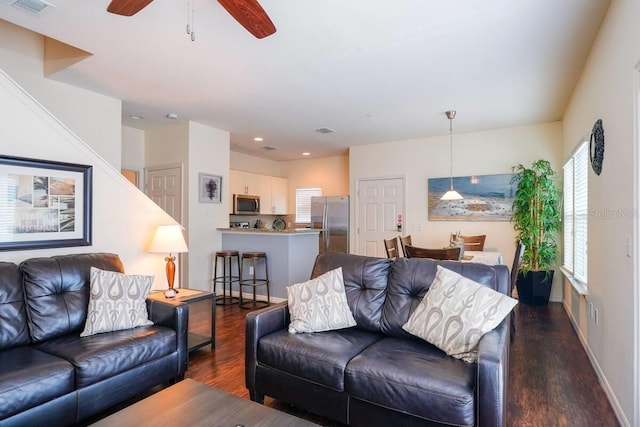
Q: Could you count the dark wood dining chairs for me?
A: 5